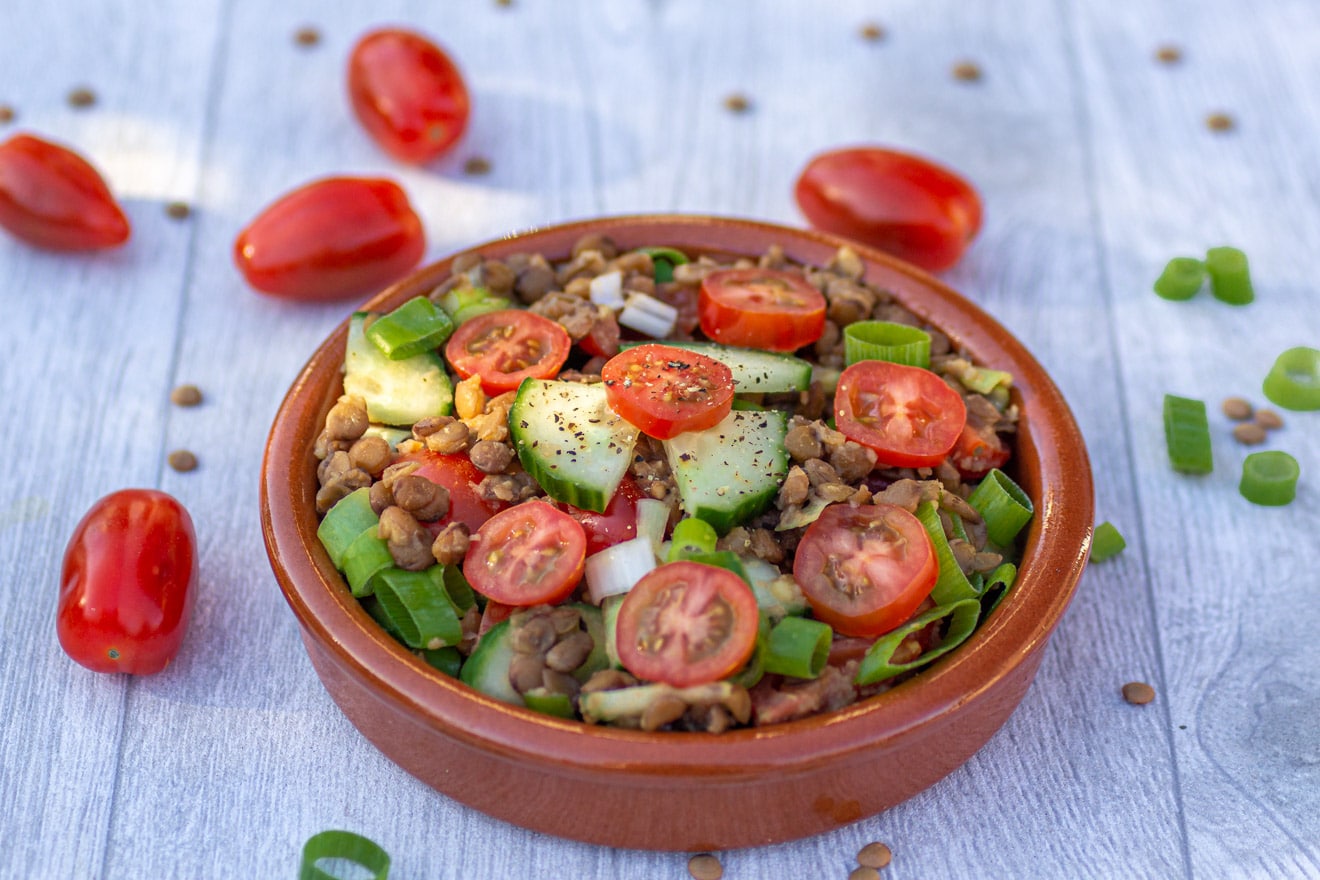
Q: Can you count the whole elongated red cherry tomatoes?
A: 5